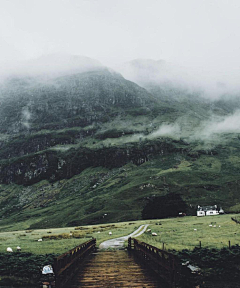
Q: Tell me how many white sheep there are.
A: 12